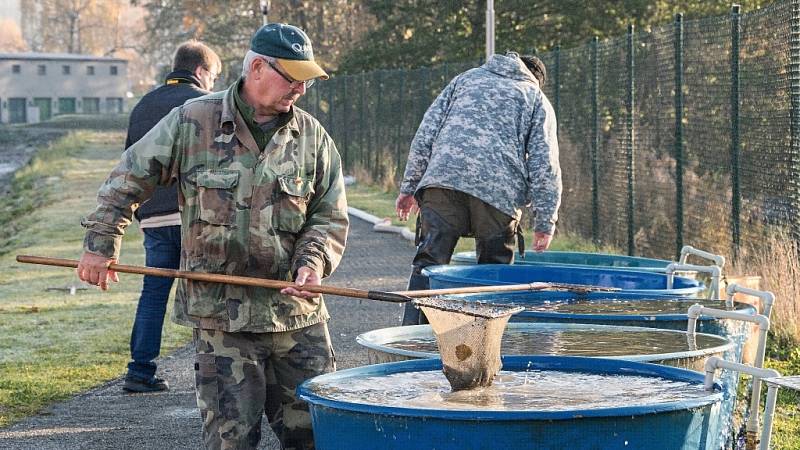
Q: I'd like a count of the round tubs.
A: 5